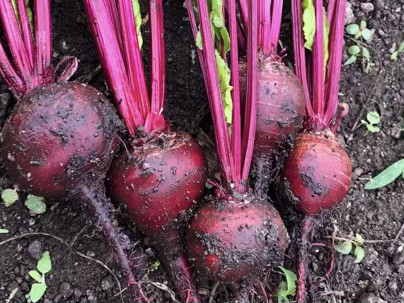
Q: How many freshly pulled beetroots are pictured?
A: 5